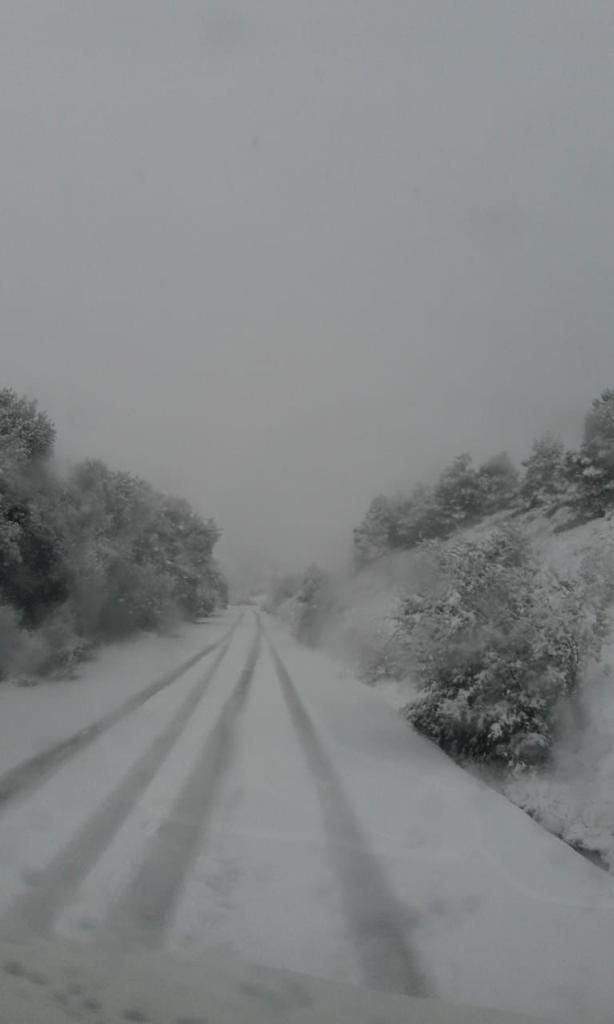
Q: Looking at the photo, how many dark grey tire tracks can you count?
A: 4